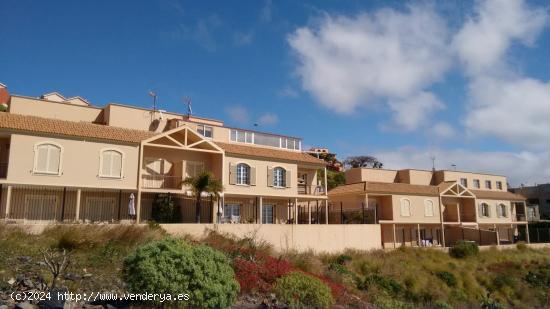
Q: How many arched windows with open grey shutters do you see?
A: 4